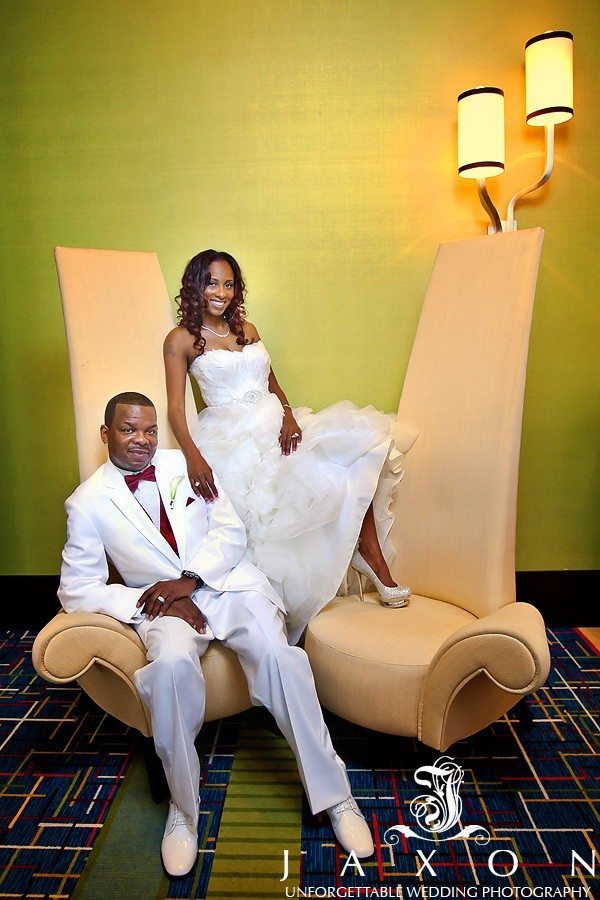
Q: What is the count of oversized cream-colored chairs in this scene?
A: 2